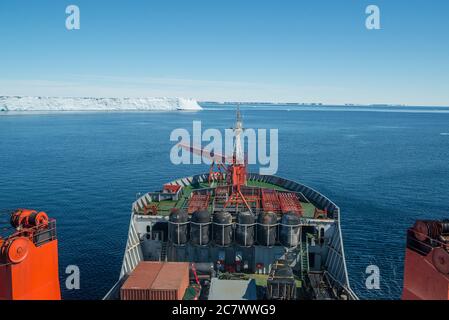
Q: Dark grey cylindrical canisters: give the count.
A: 6